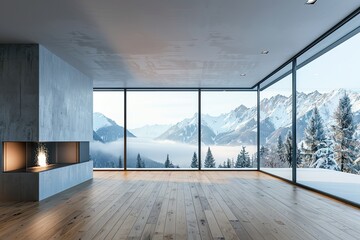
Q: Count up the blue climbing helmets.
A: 0